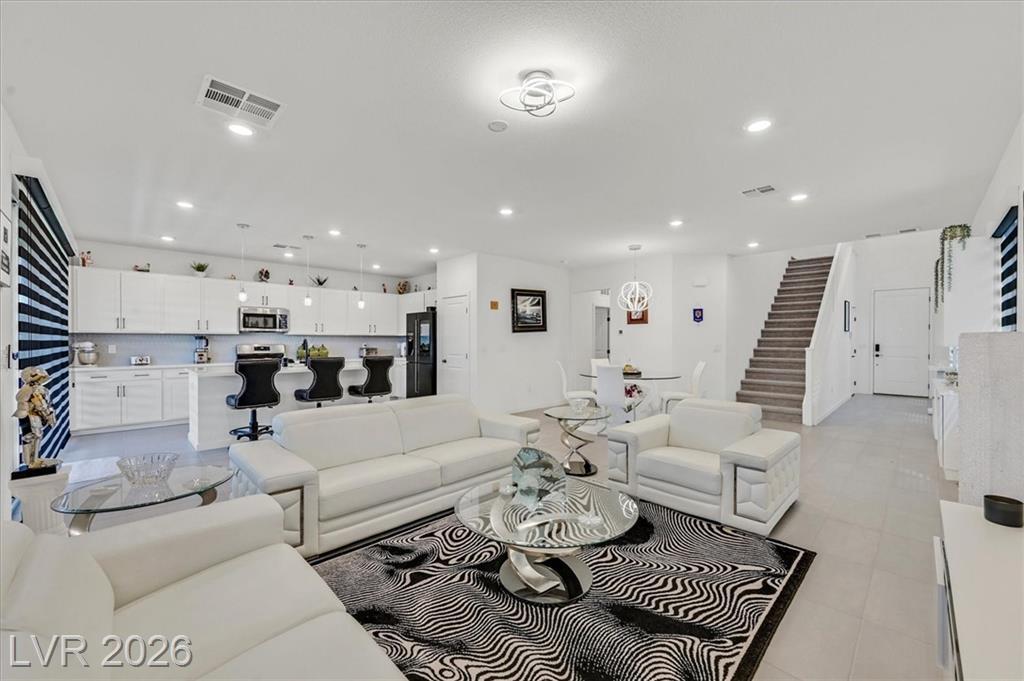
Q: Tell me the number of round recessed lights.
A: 12